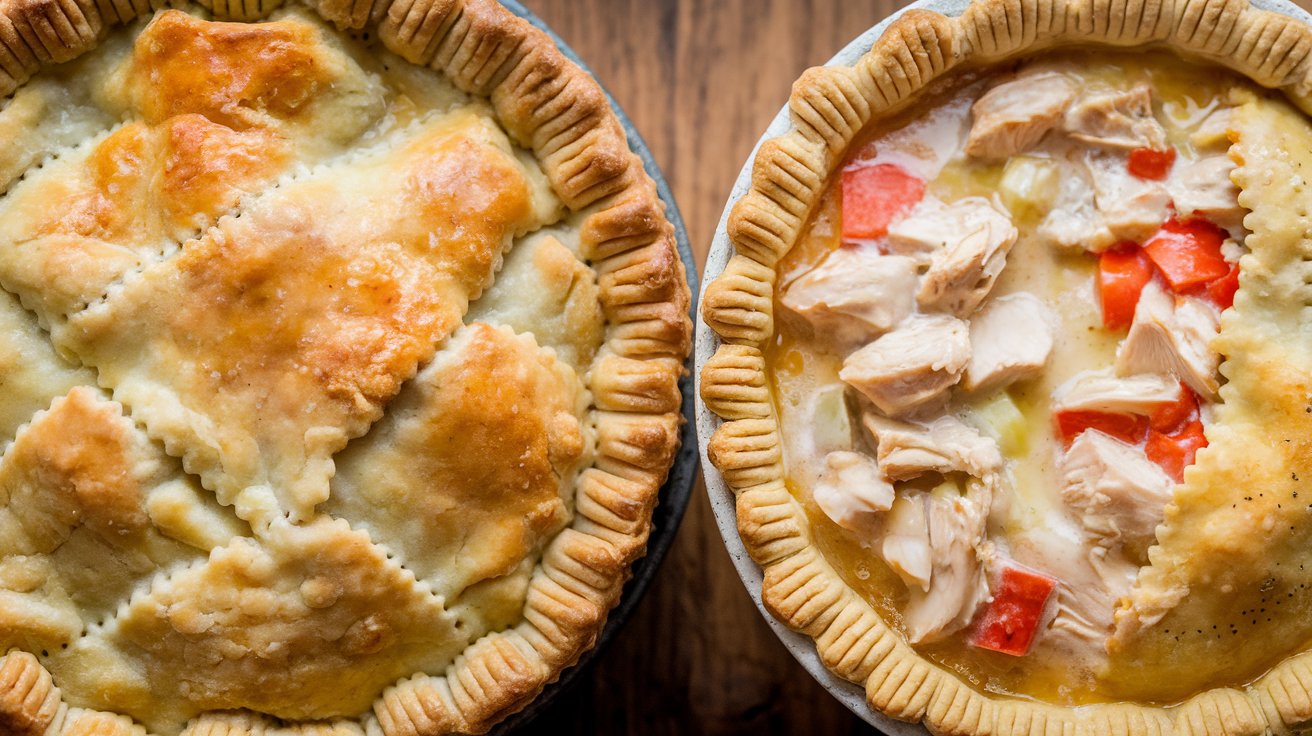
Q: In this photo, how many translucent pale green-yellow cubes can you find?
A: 3